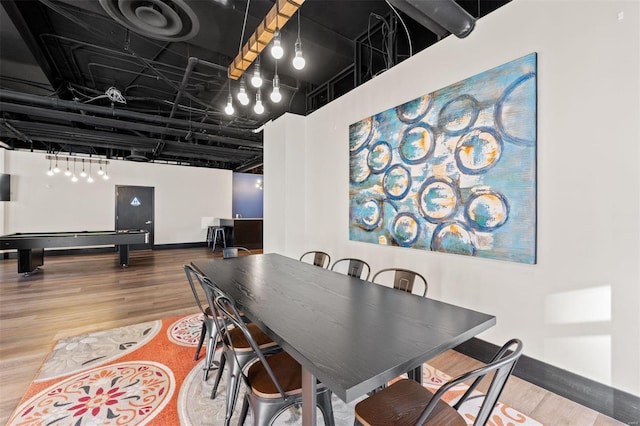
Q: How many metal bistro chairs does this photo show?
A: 8